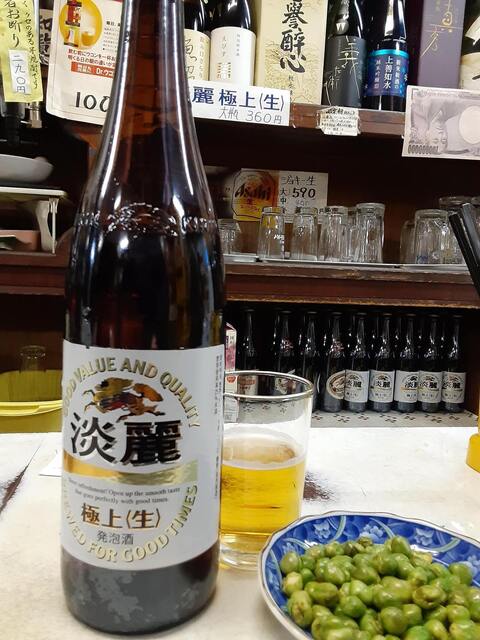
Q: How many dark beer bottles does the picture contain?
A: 10